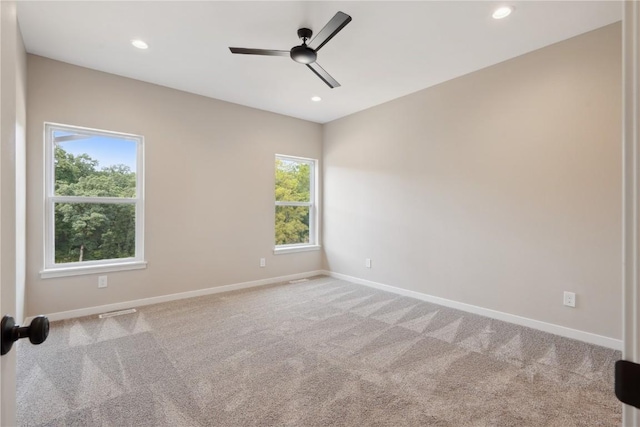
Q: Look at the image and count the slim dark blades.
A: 3